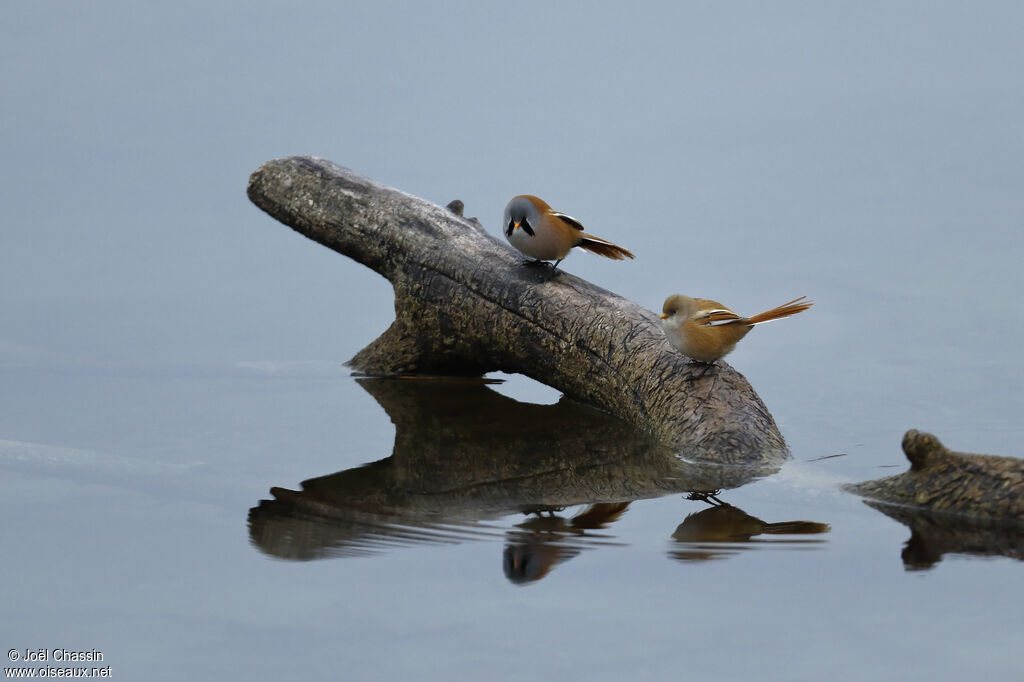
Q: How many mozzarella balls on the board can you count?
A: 0